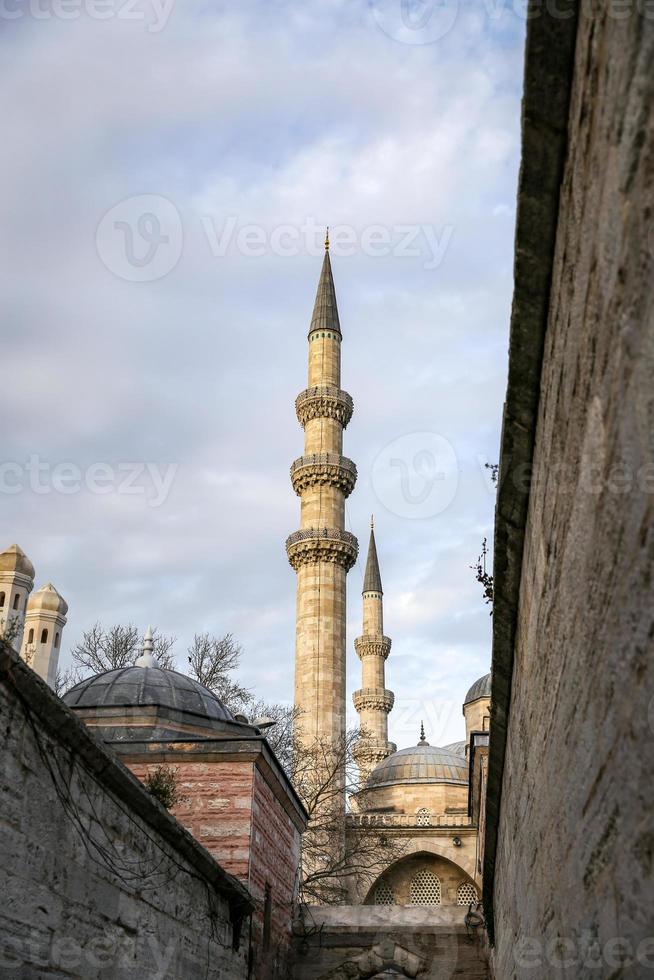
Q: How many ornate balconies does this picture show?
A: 6